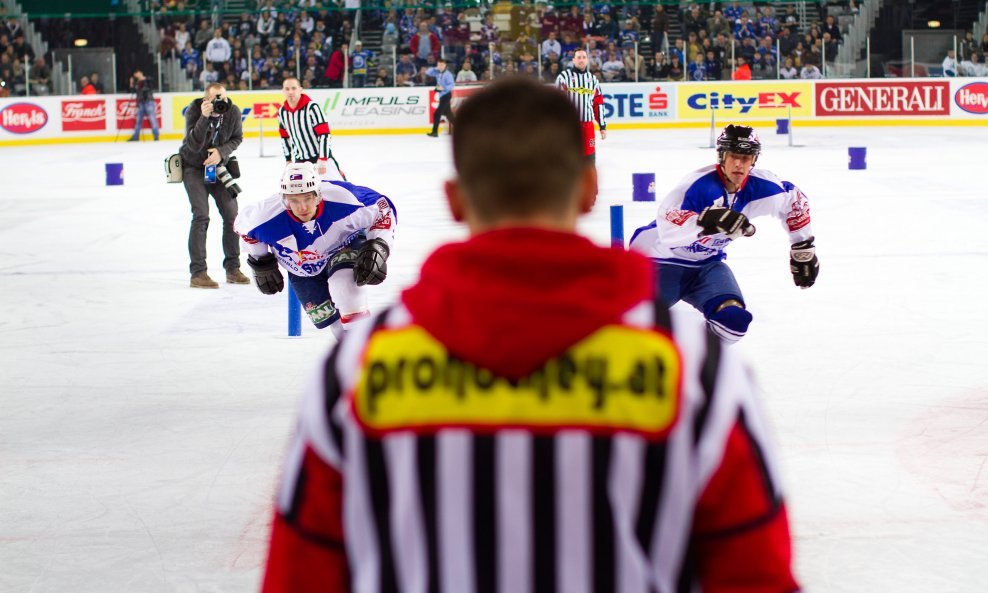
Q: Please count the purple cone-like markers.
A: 4